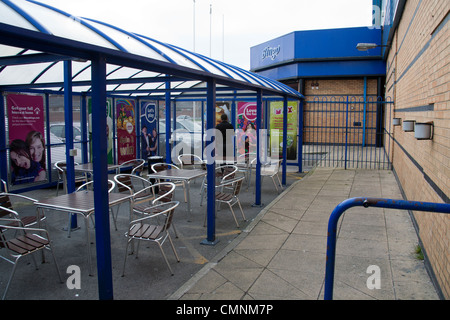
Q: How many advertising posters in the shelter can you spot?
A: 7